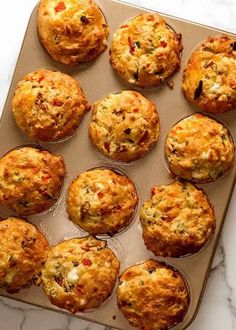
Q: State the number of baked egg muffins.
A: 12